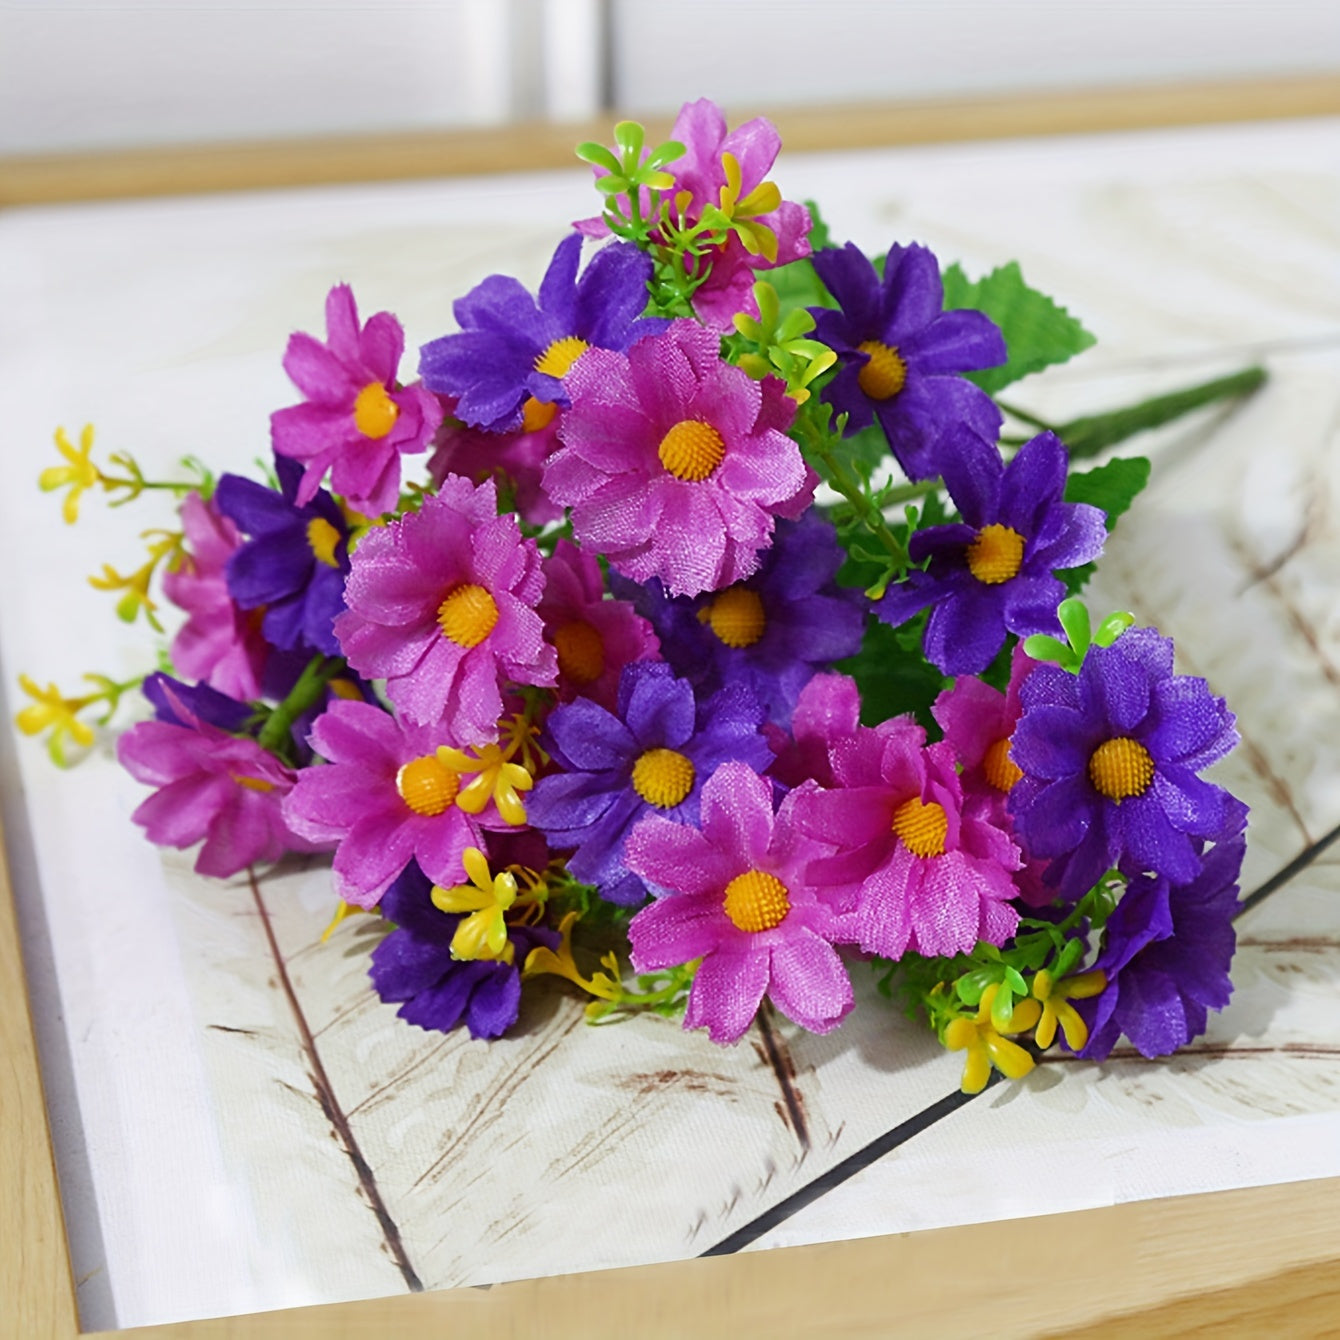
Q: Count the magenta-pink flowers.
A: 12